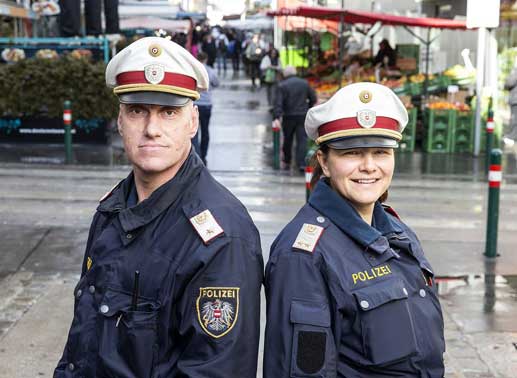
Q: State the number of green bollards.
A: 5